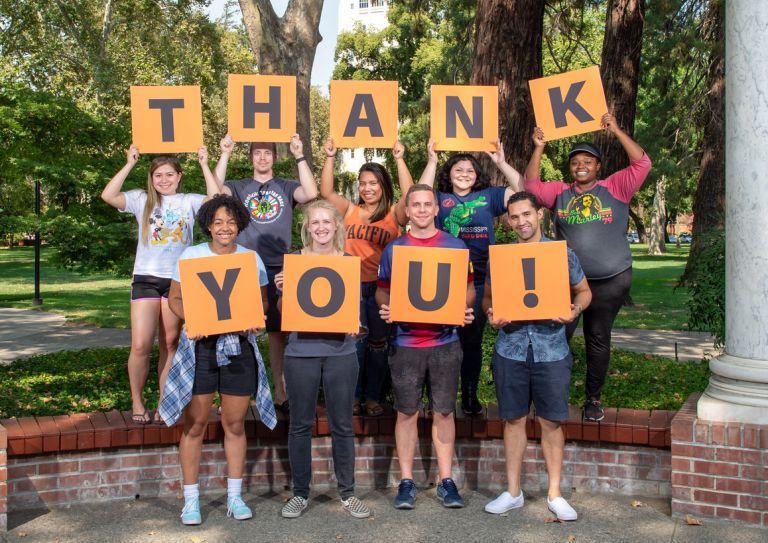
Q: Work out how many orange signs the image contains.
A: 9